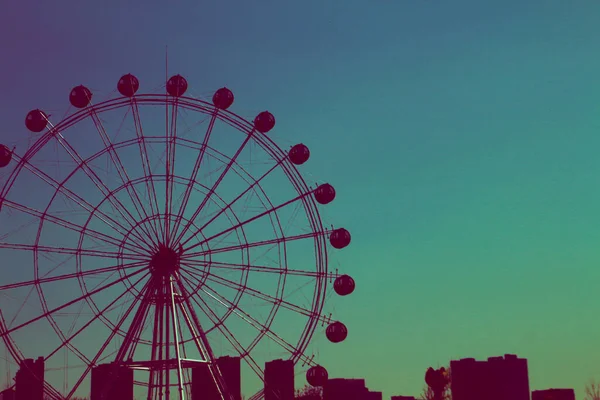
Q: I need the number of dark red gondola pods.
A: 13